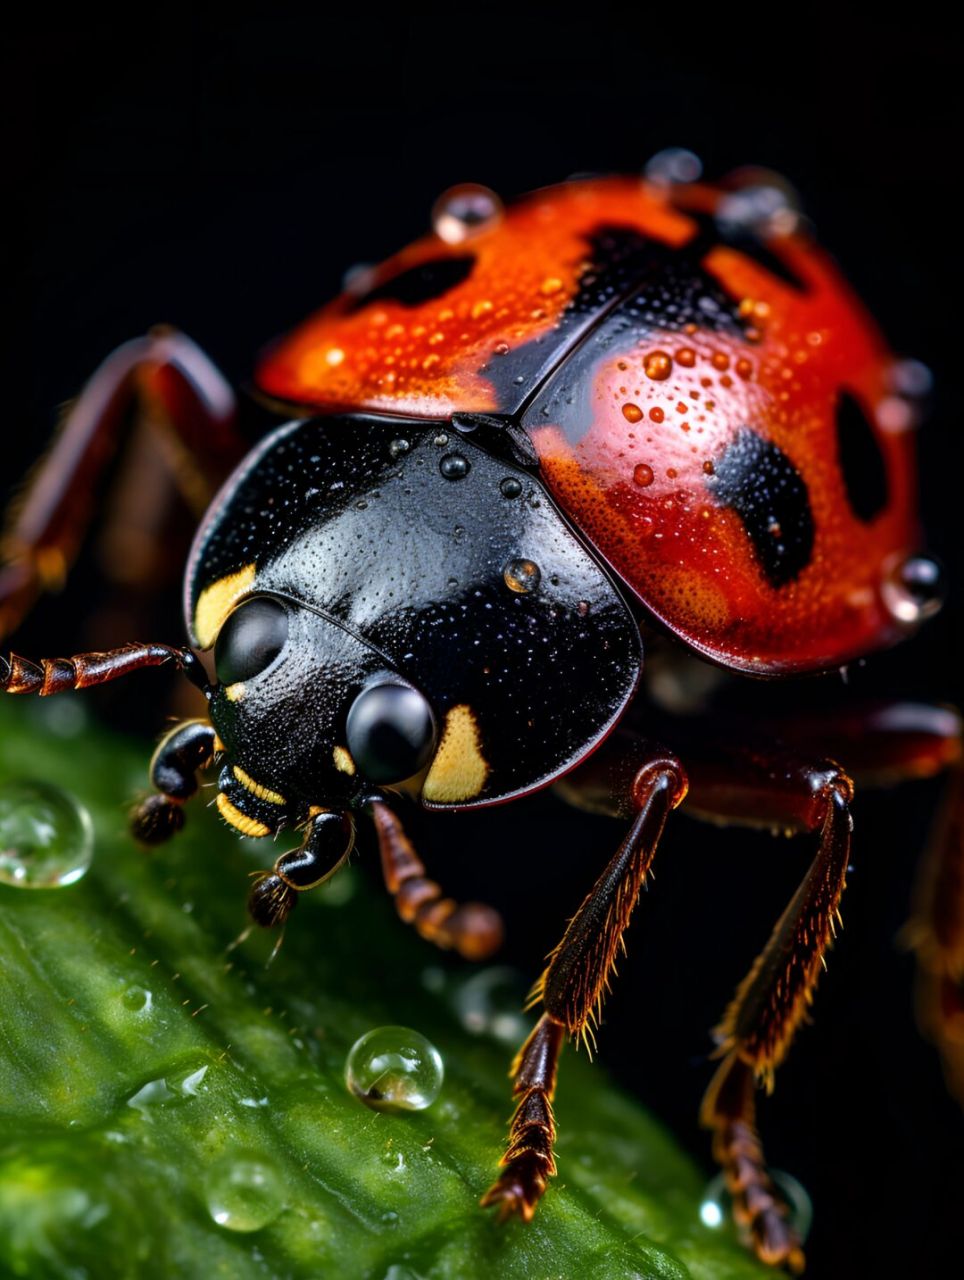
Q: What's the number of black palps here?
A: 2